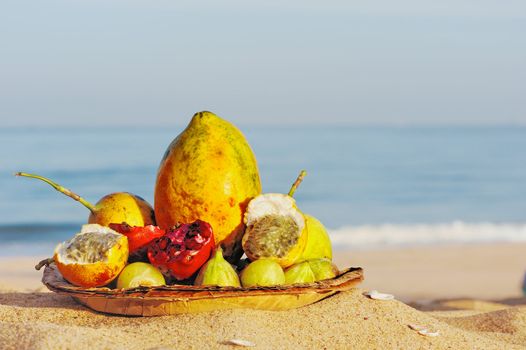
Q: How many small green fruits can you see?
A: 5